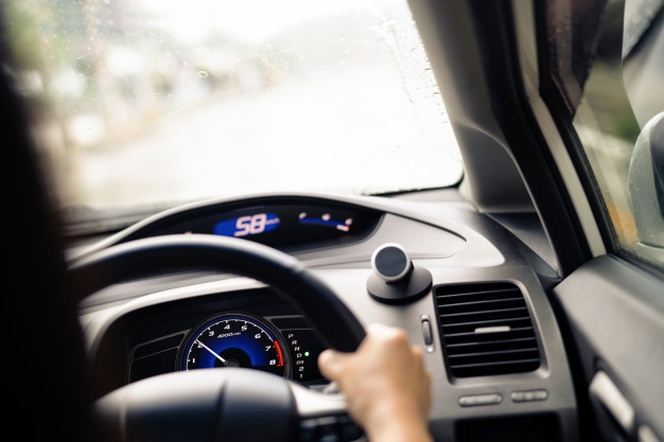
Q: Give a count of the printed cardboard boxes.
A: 0